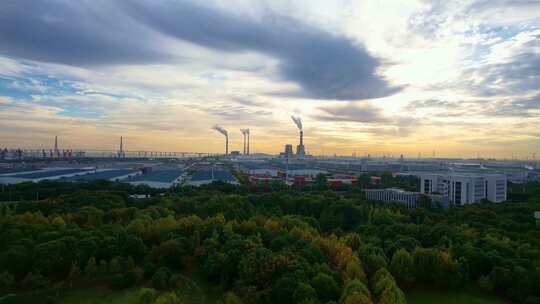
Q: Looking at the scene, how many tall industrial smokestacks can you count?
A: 4